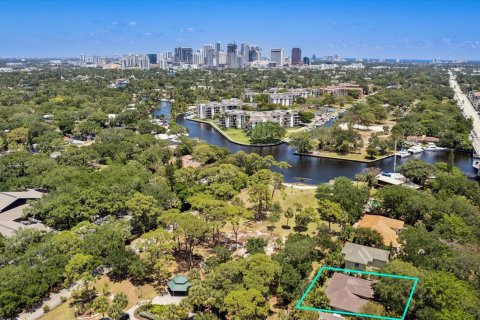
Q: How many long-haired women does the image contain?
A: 0